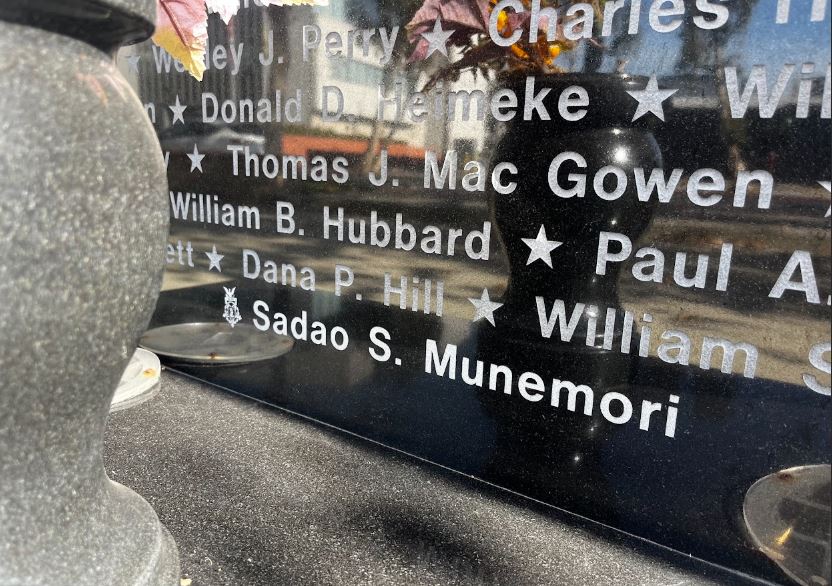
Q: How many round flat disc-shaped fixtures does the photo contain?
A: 3